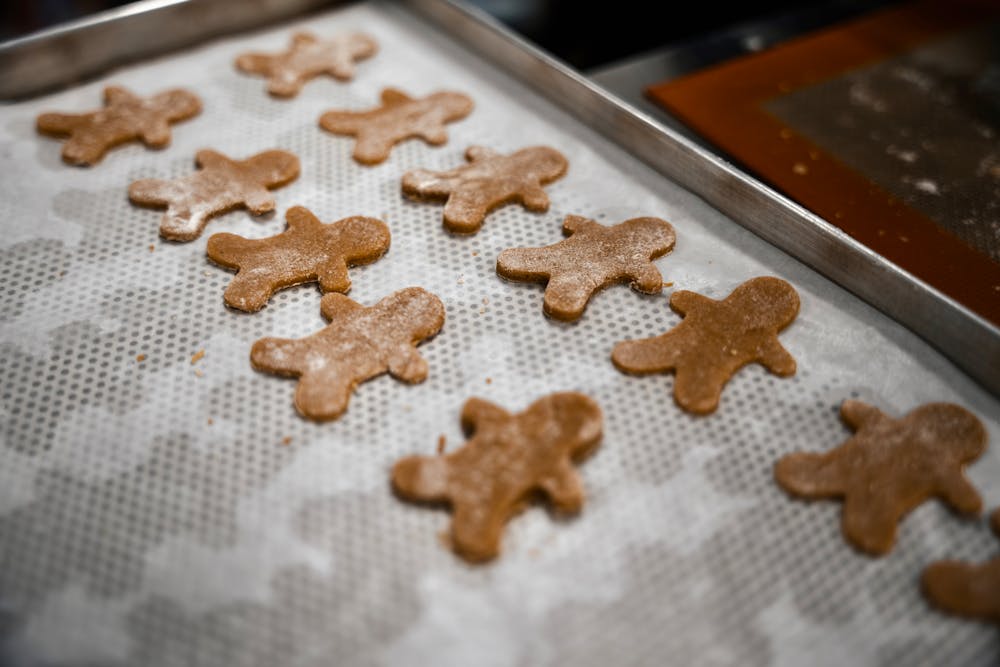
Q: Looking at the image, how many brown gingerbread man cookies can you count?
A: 12